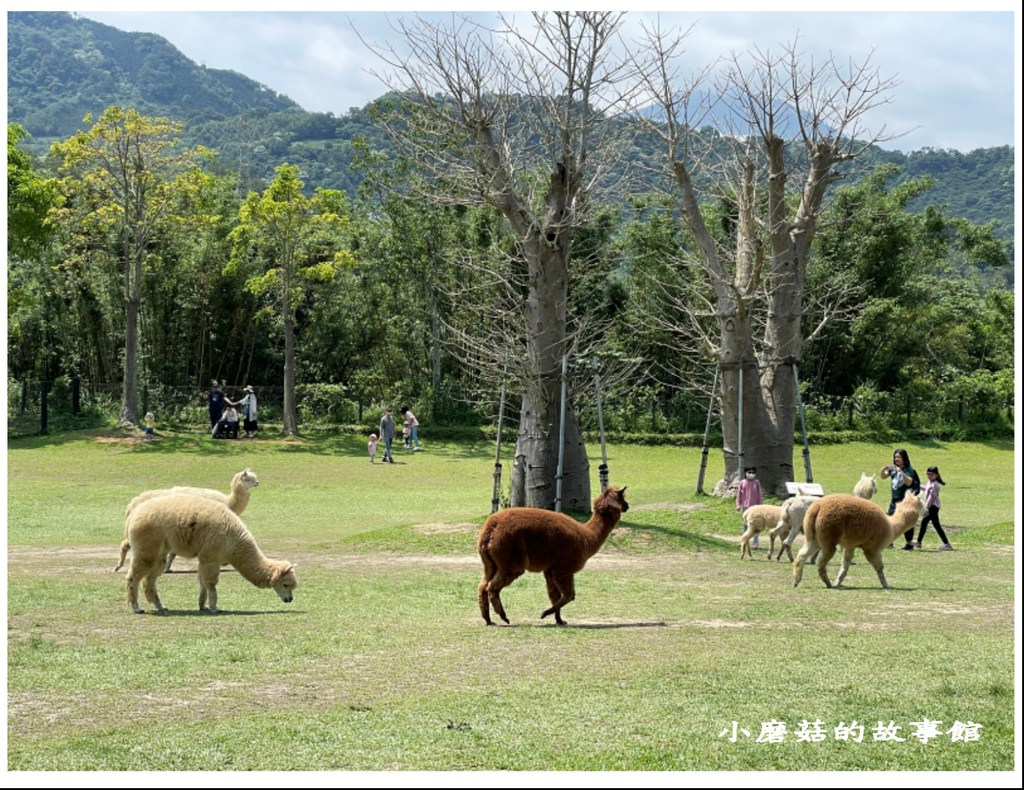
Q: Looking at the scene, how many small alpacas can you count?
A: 1